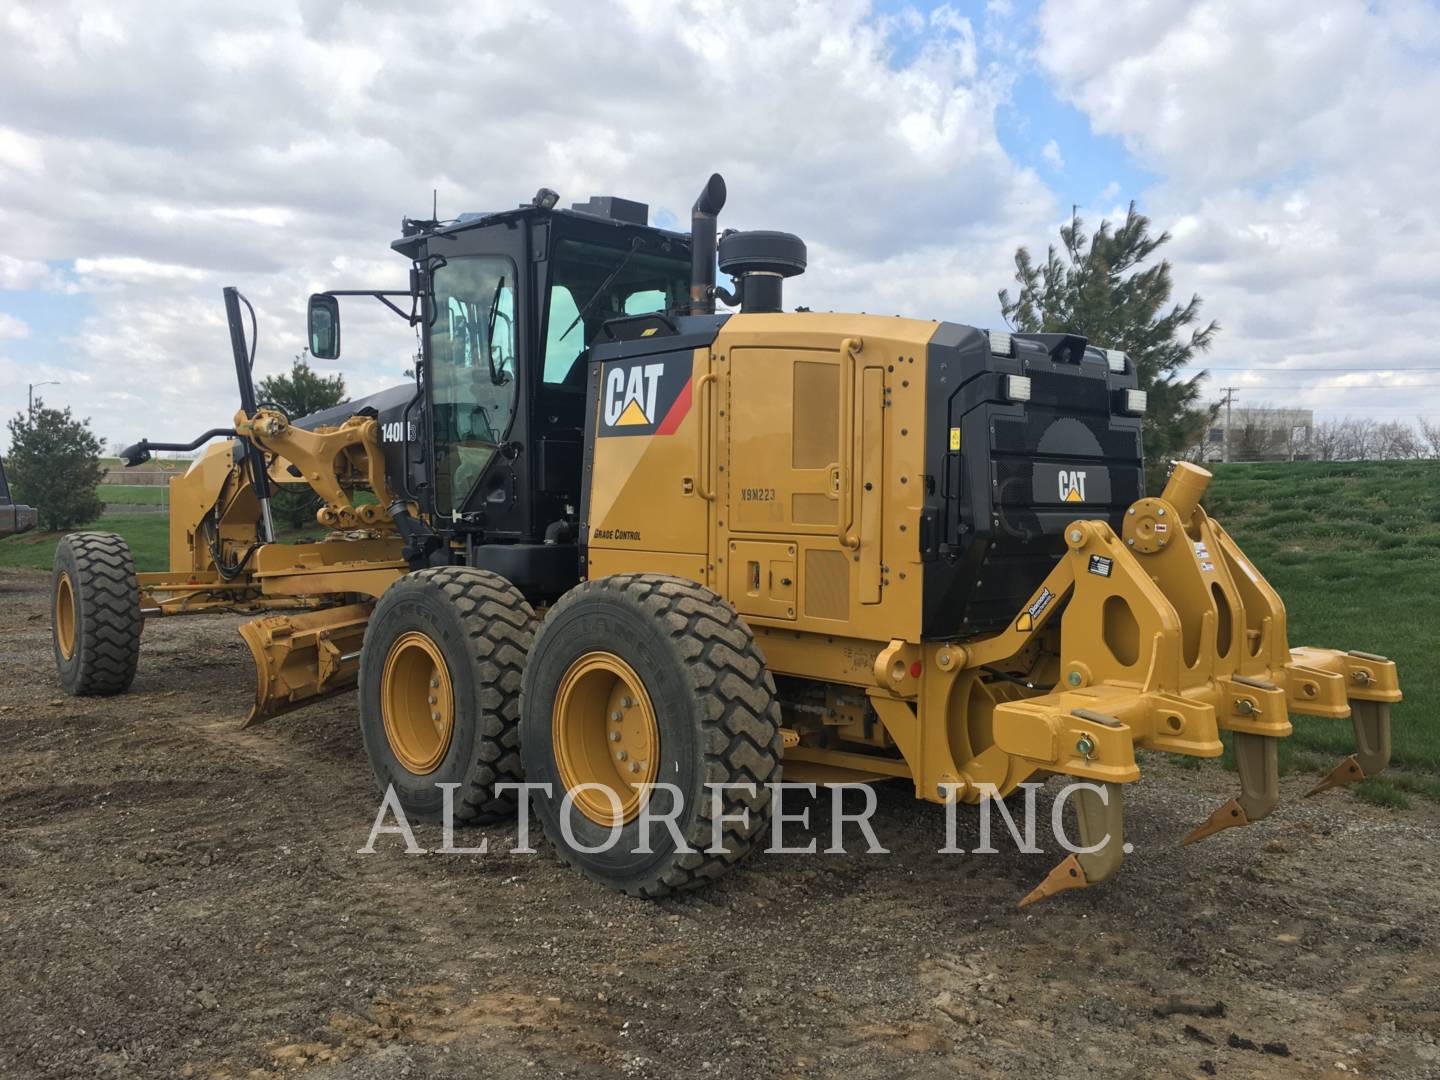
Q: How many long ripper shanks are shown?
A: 3